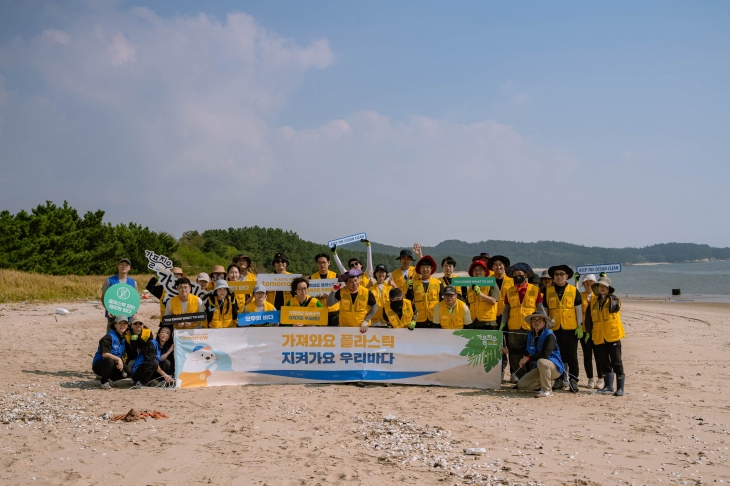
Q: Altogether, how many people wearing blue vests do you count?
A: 4